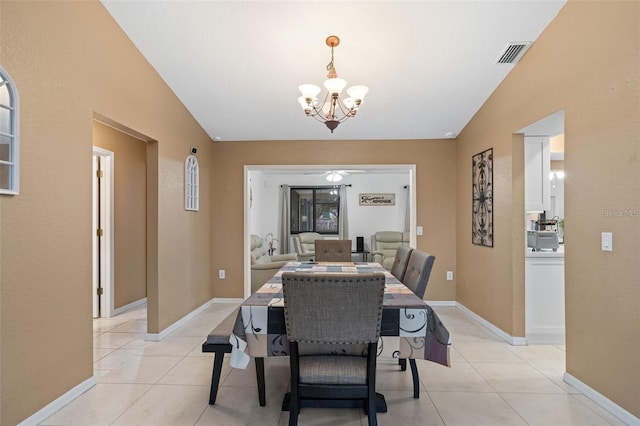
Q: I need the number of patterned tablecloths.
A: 1